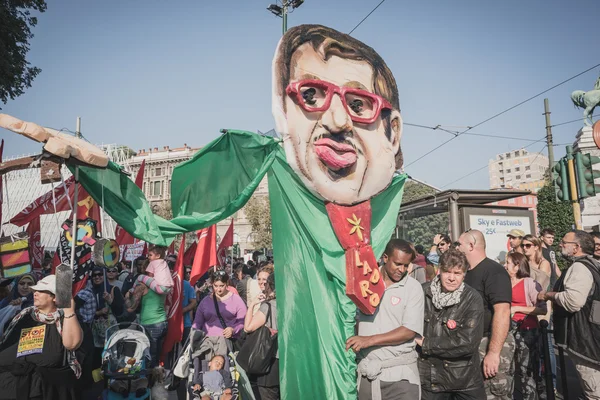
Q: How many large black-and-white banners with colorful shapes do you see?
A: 1